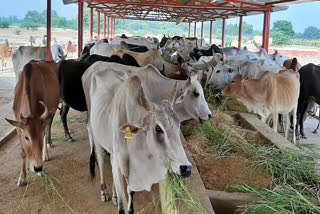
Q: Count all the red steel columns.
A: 15